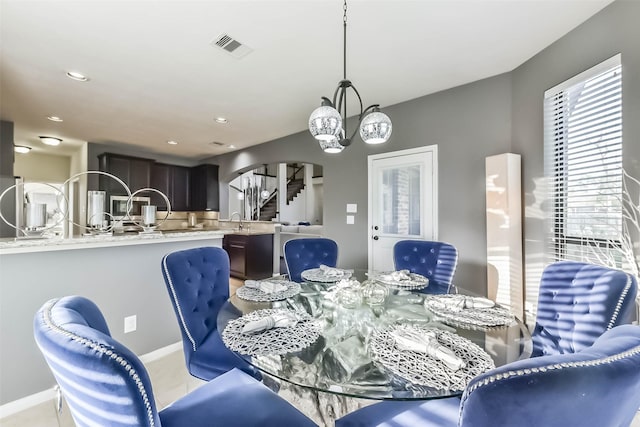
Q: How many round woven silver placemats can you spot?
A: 6